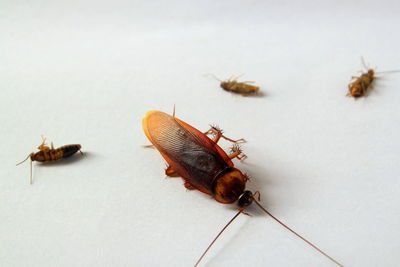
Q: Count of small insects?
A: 3